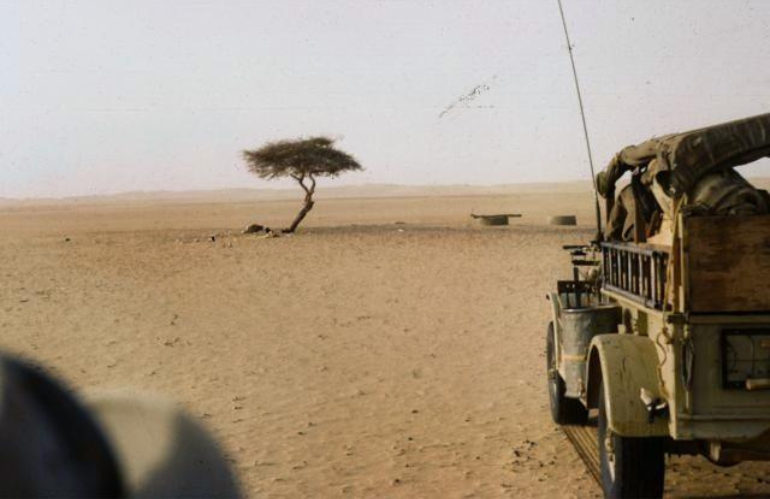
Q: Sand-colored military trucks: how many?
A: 1